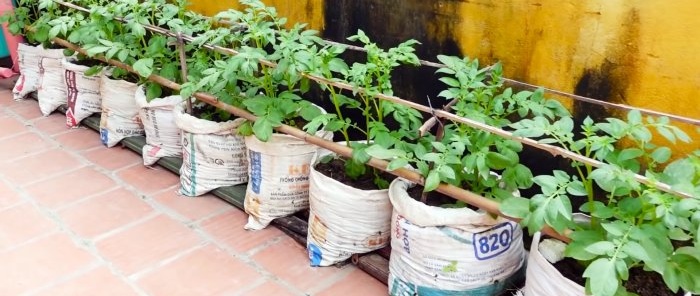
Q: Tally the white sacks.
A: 10